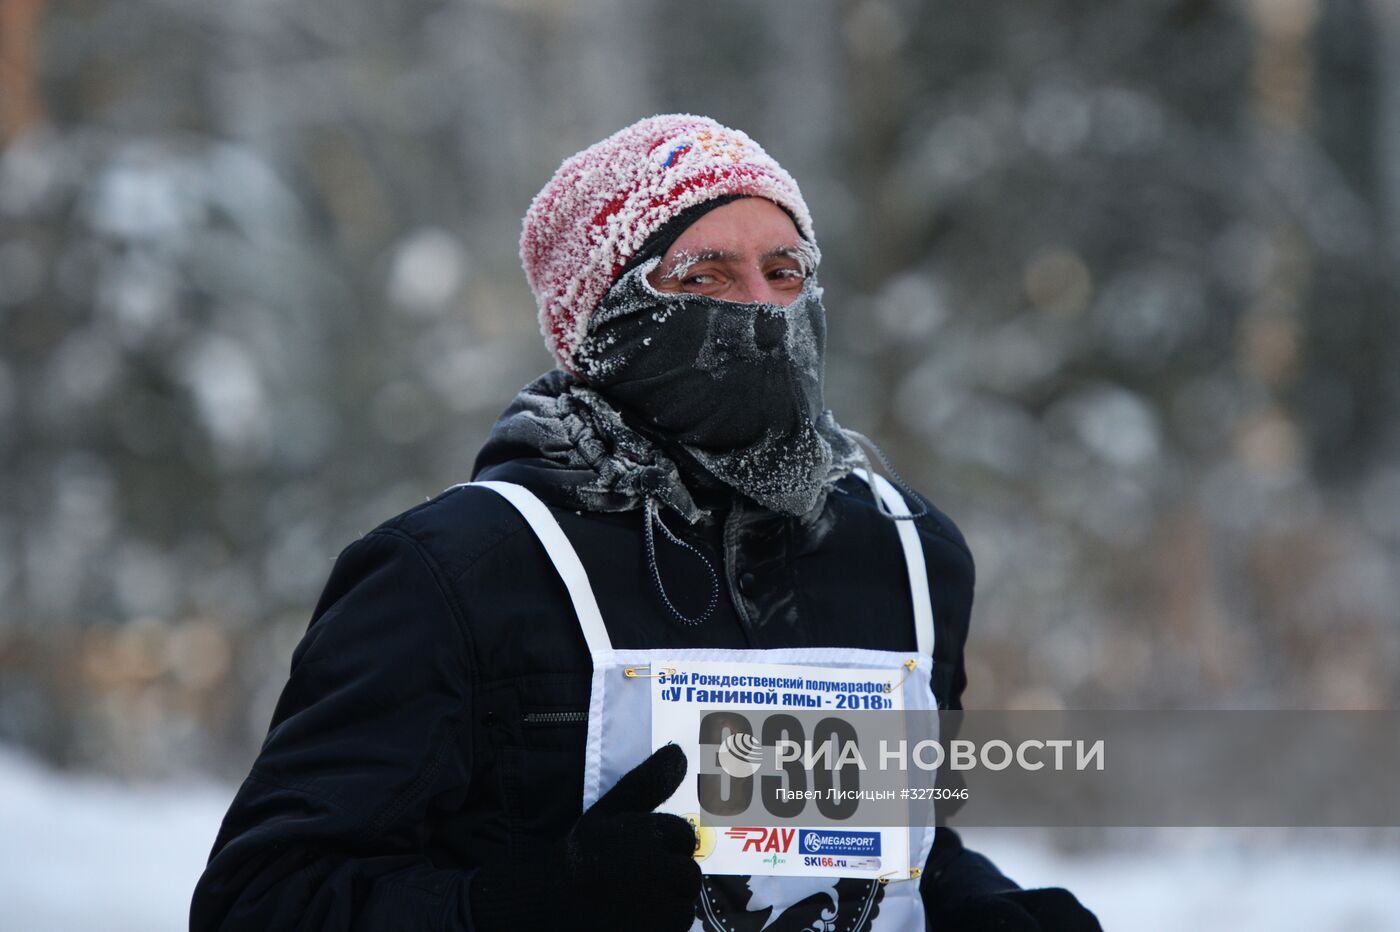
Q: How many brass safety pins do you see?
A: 3